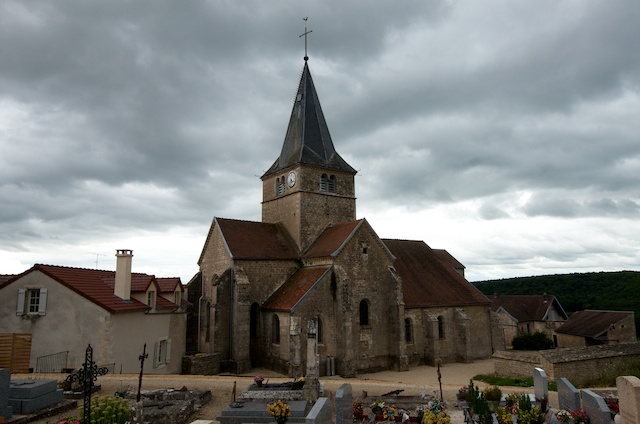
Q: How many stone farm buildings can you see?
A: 2